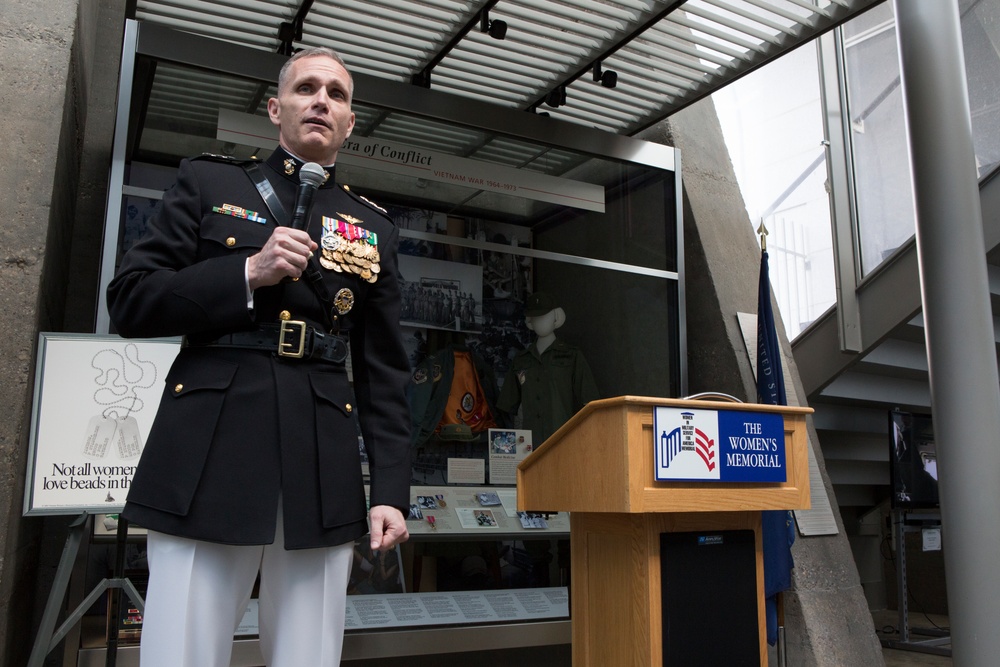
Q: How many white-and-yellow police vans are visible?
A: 0